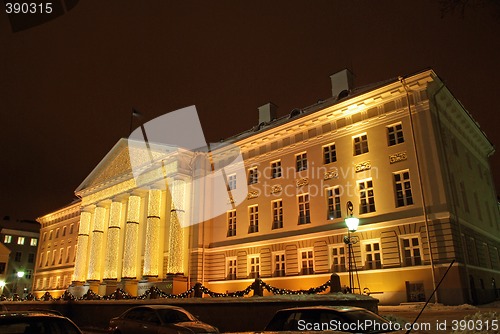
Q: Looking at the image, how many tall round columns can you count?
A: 6